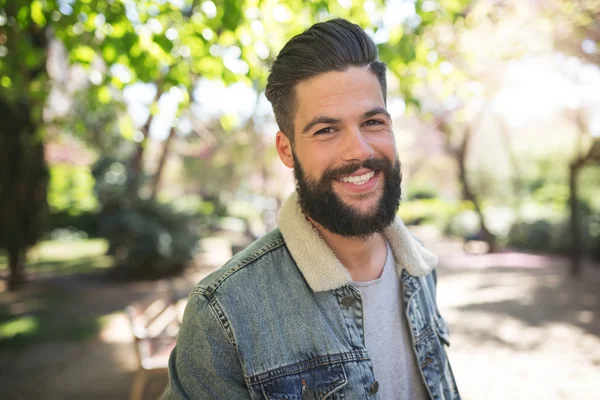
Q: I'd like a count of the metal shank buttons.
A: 3